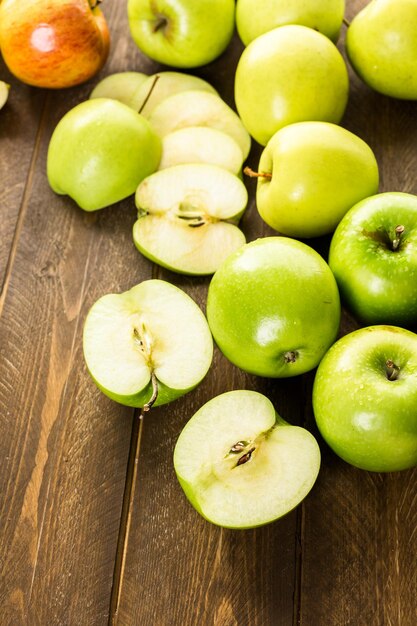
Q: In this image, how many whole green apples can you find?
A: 8